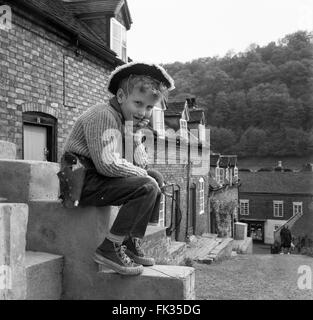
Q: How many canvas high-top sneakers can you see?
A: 2